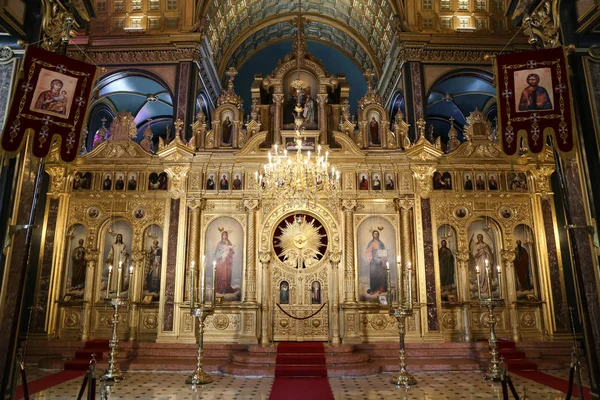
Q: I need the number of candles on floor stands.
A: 12